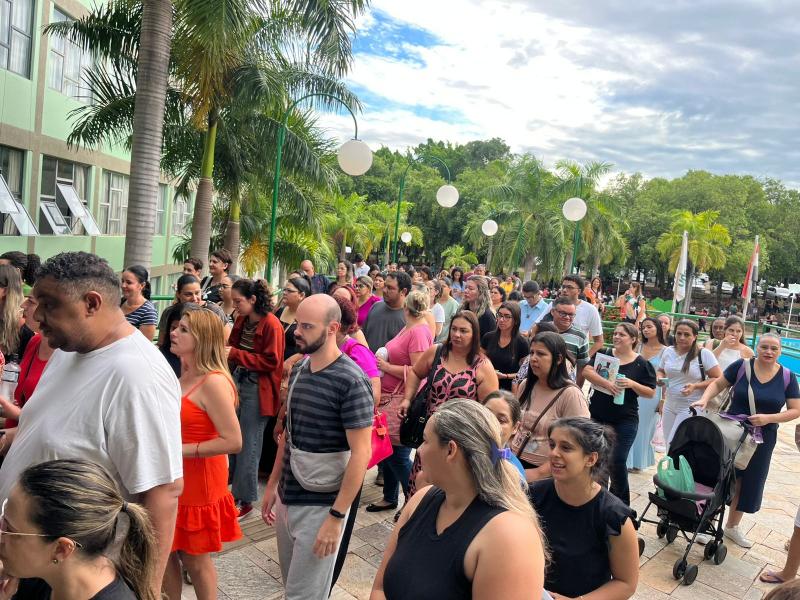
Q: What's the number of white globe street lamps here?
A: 5